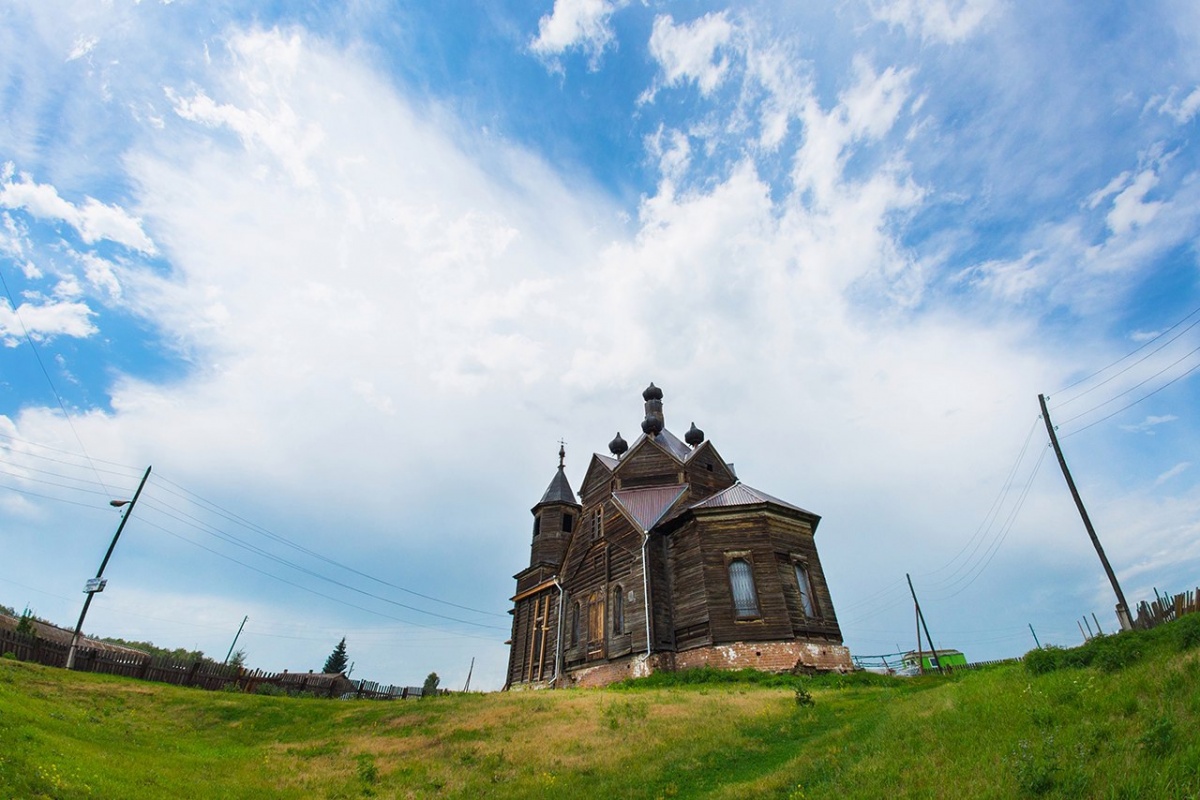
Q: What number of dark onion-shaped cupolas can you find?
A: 4